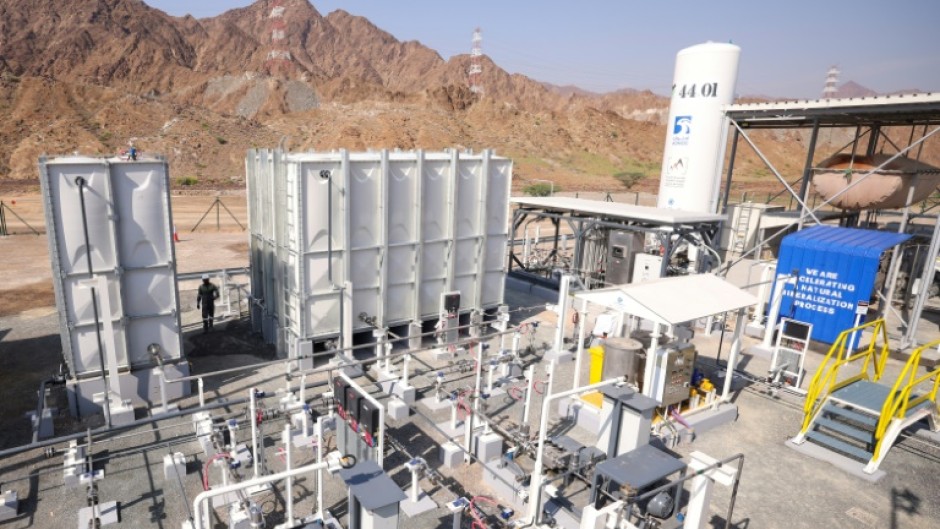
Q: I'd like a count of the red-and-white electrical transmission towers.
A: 3